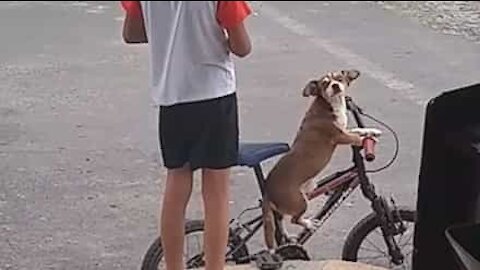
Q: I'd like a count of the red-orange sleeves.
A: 2